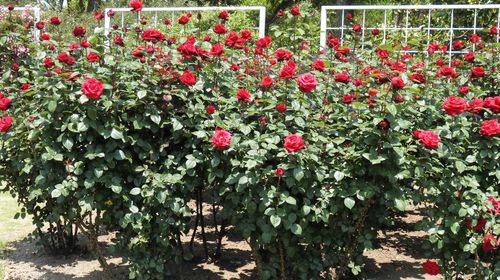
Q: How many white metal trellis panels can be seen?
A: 3